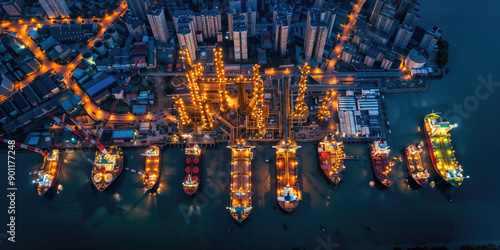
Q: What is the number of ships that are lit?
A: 10